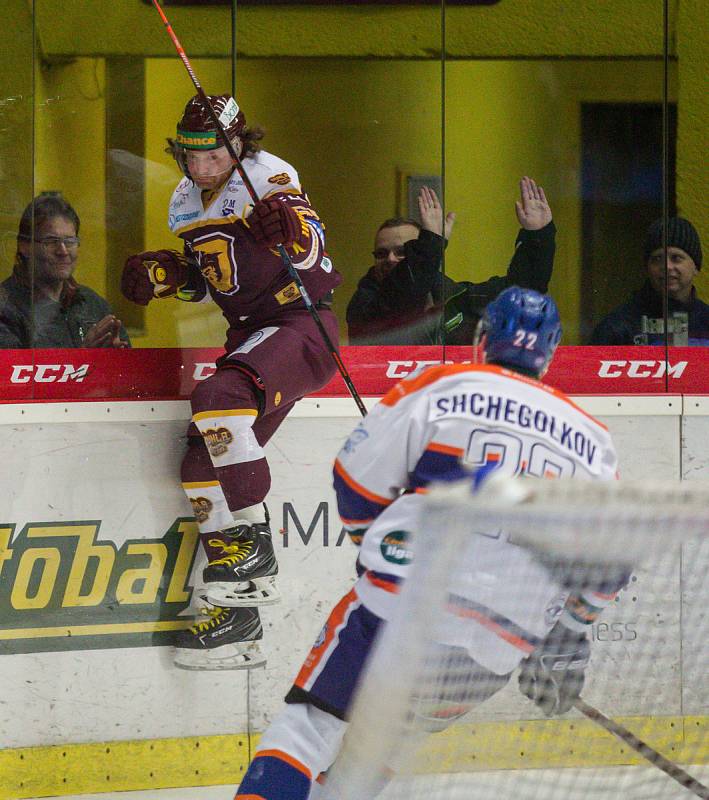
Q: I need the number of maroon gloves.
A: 2